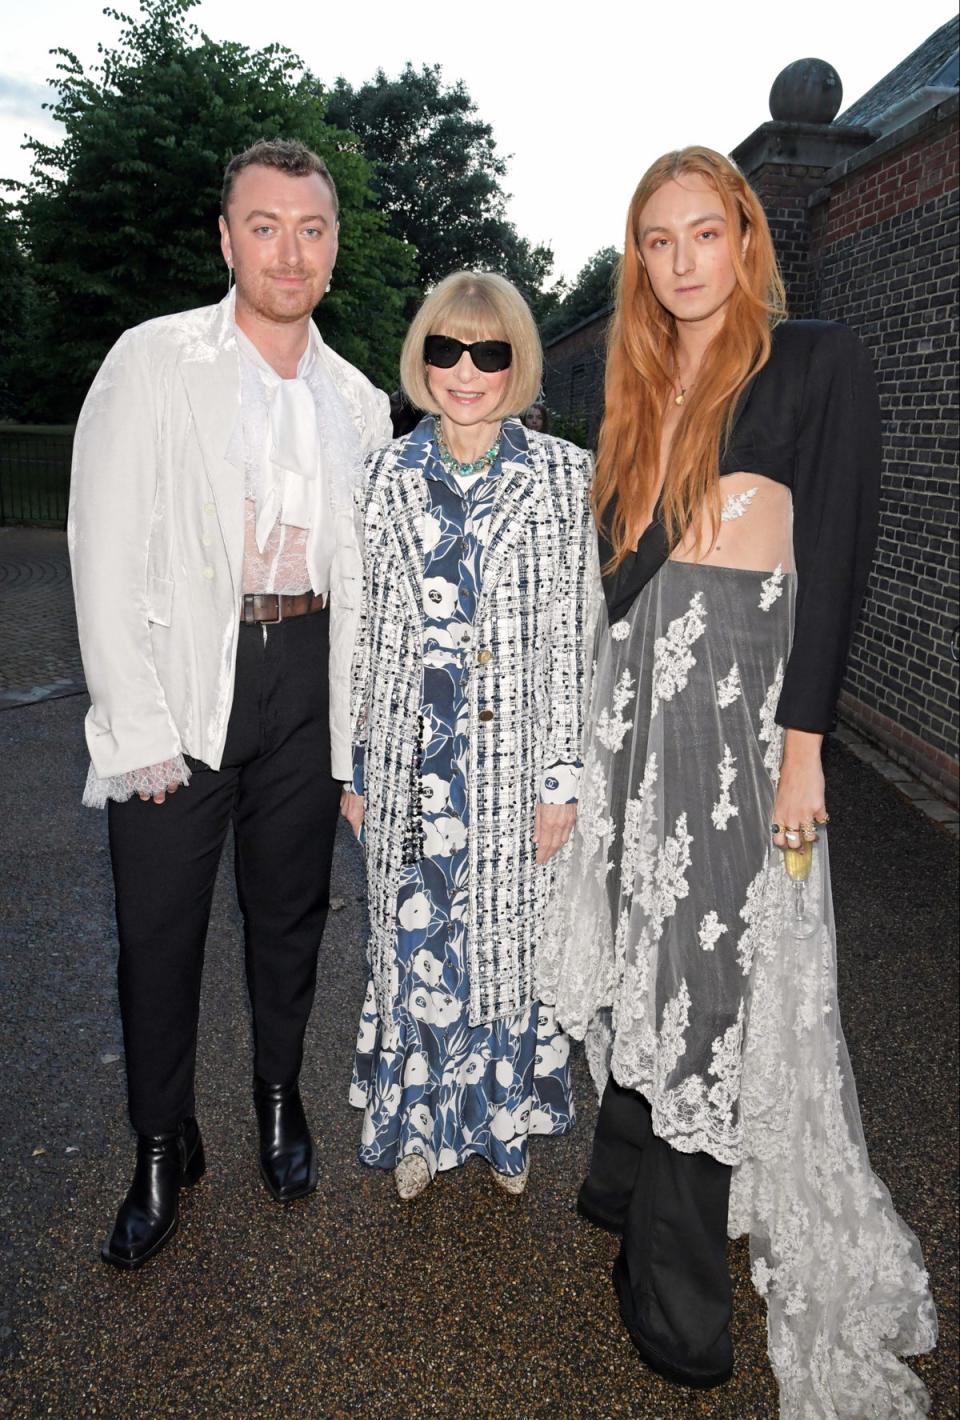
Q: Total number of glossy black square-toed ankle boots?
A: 2